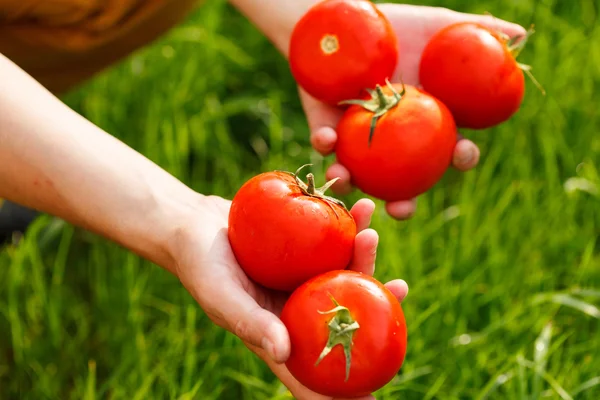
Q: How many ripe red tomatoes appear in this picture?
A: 5